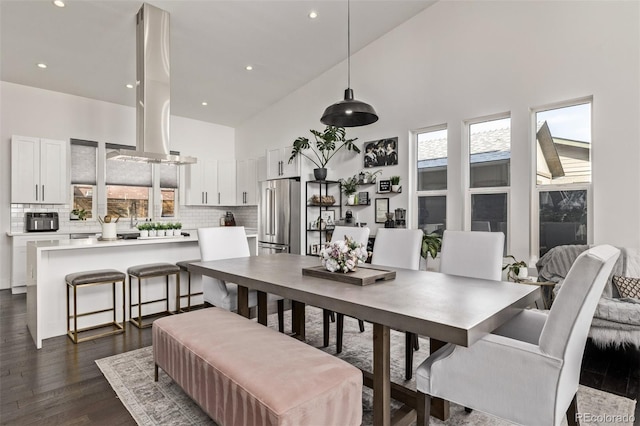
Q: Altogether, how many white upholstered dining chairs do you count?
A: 5